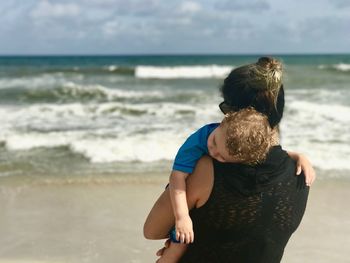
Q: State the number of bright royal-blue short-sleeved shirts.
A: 1